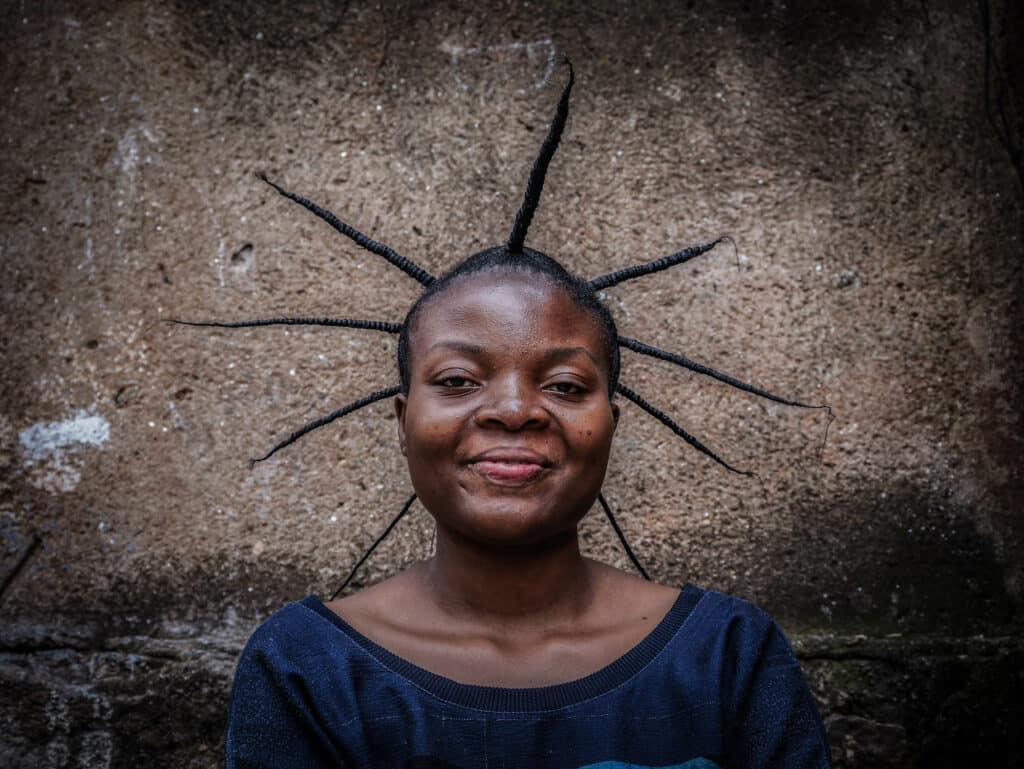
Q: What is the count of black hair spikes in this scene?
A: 9